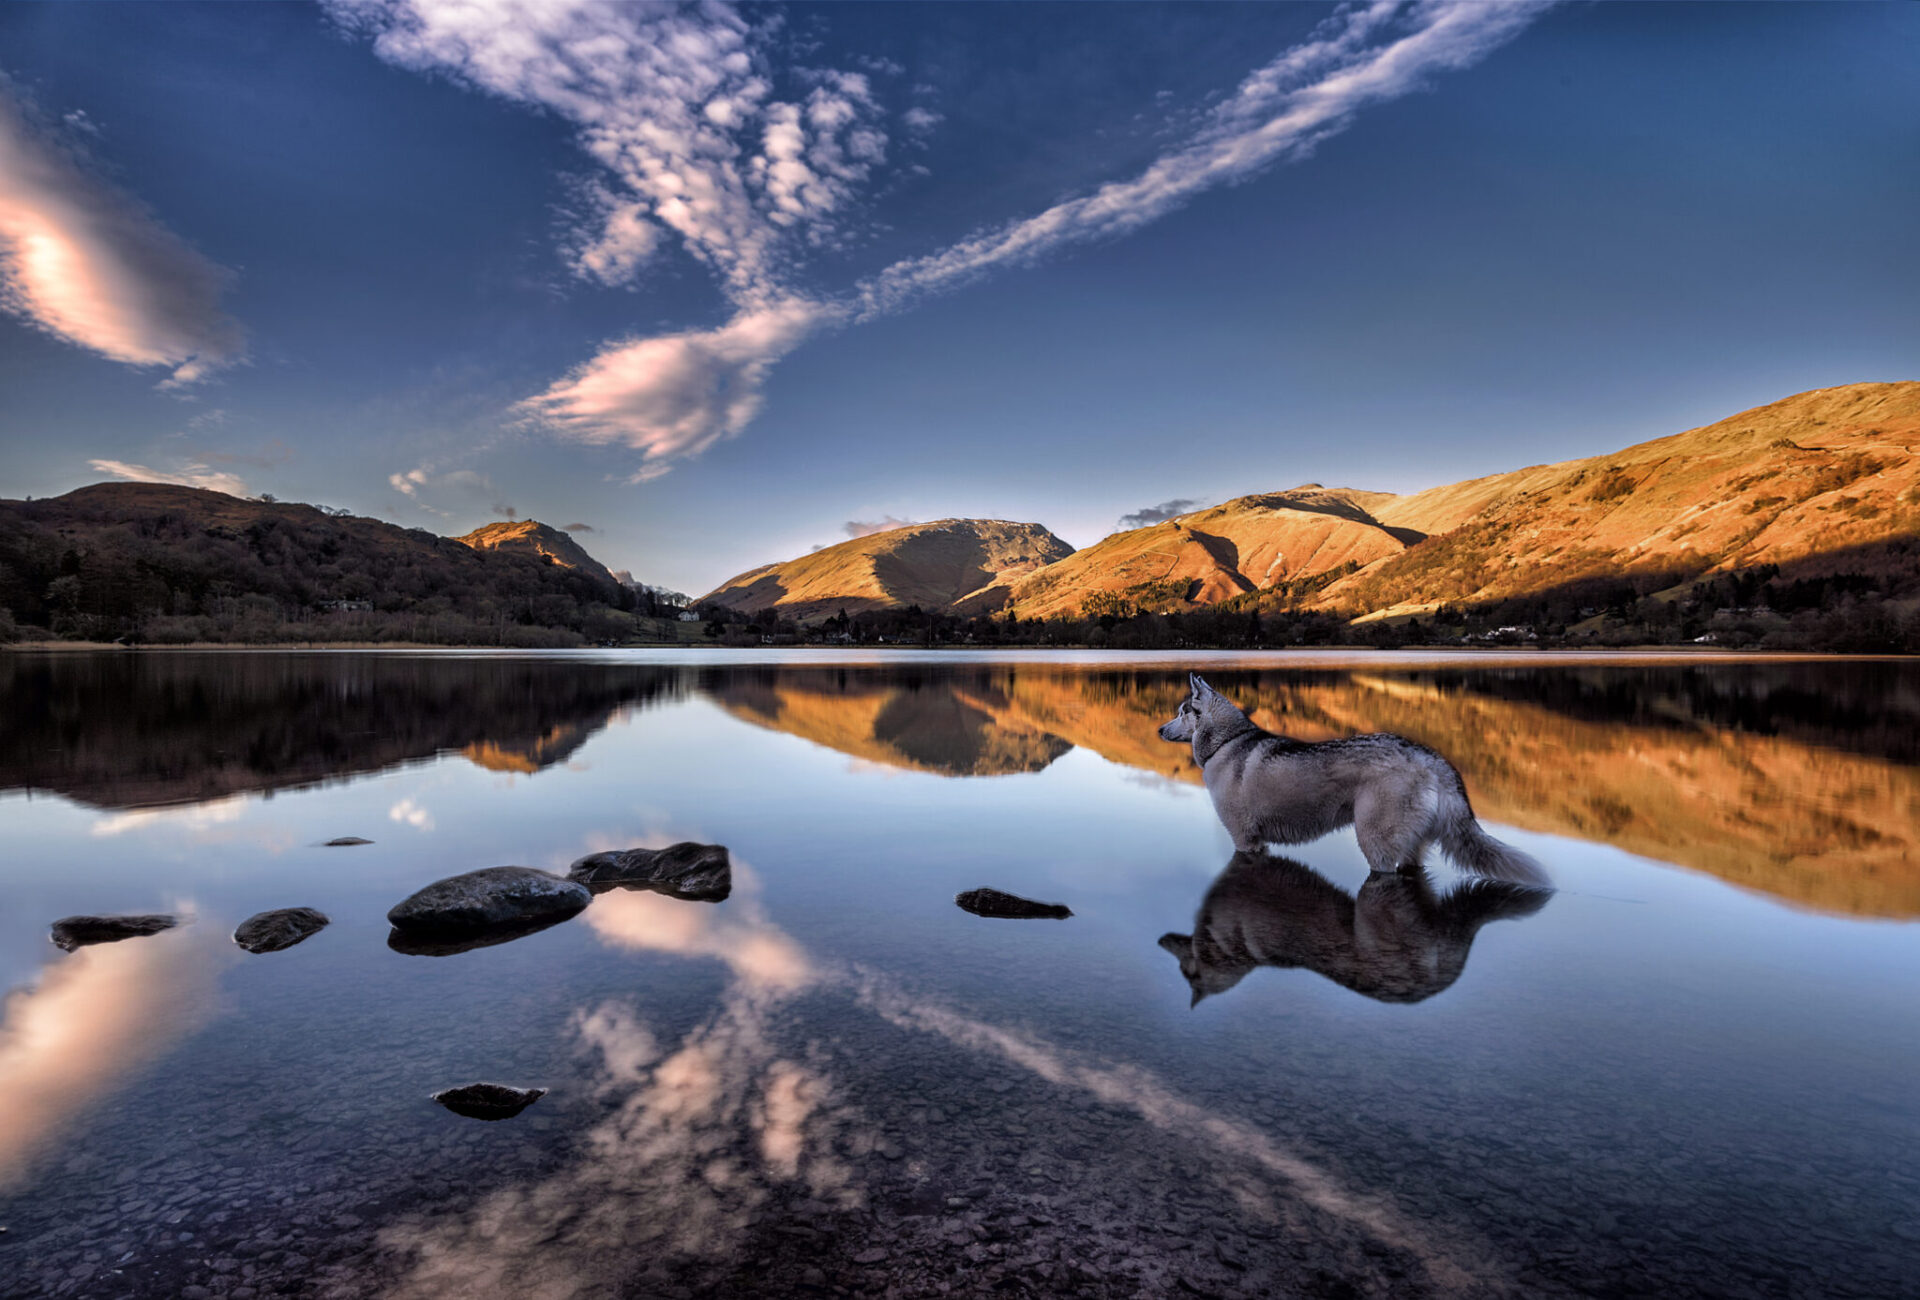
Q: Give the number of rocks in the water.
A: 7